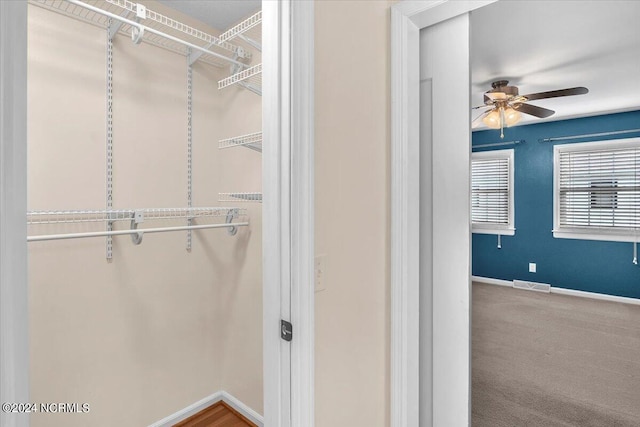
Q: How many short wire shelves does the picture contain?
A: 4